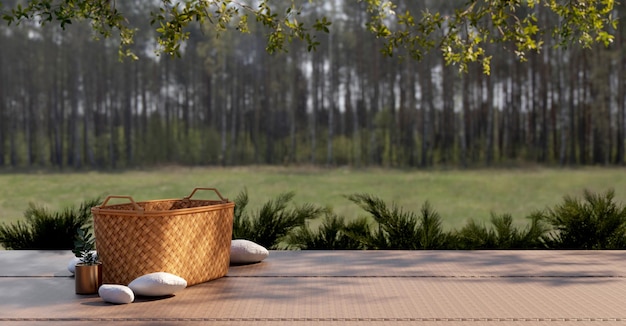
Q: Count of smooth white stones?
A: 4